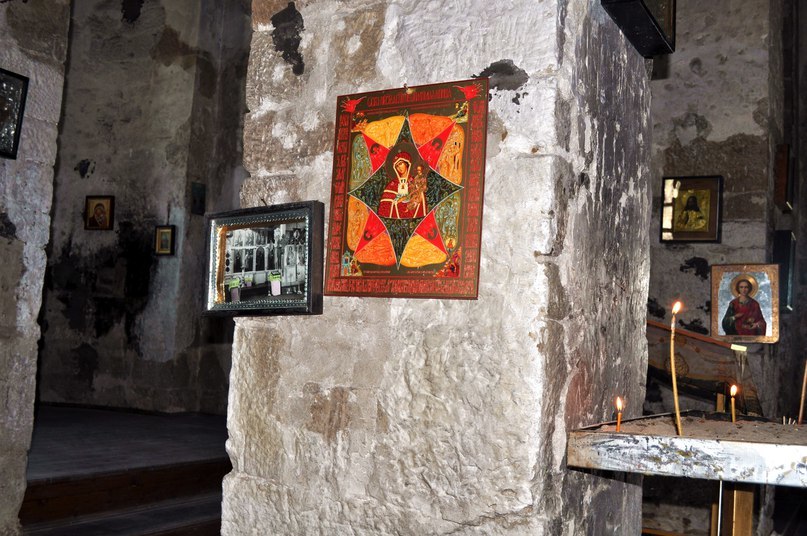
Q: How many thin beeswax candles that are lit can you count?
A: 3